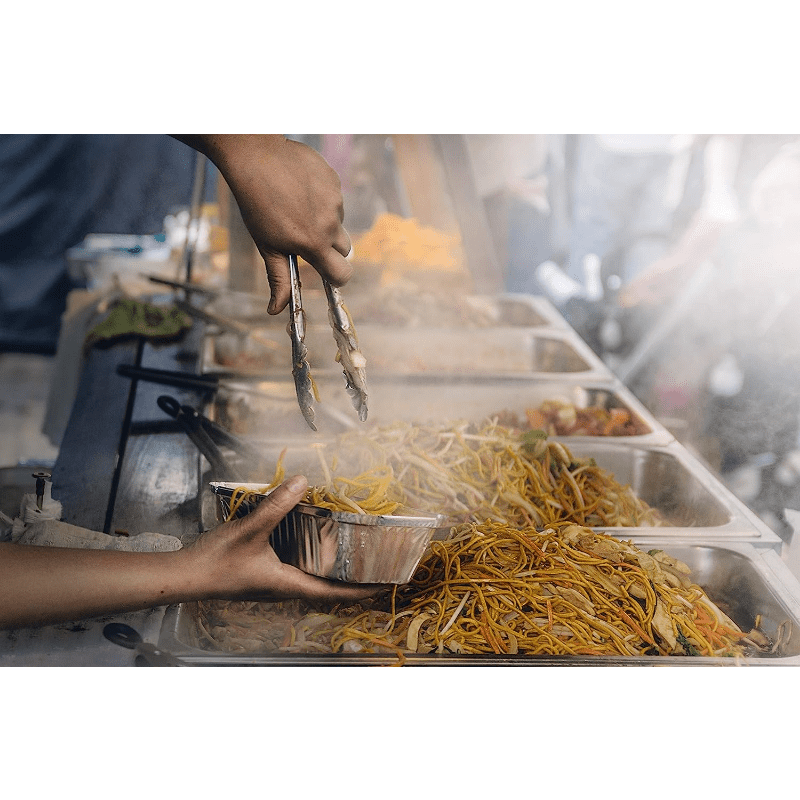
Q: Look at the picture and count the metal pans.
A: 5